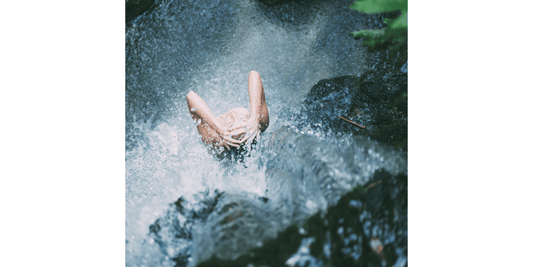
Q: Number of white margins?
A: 2